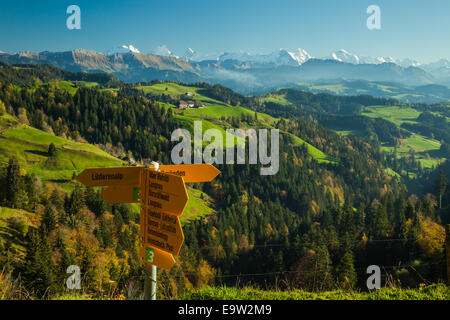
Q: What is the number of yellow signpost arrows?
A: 6